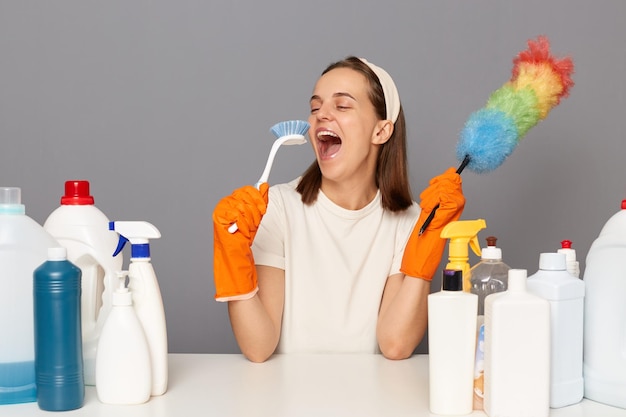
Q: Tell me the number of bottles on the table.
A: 12